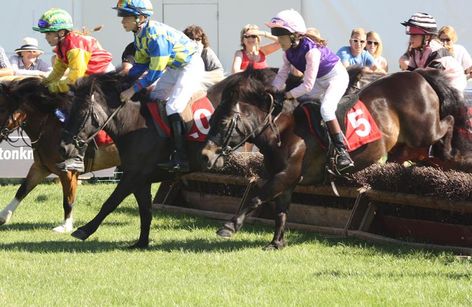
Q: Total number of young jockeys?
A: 4